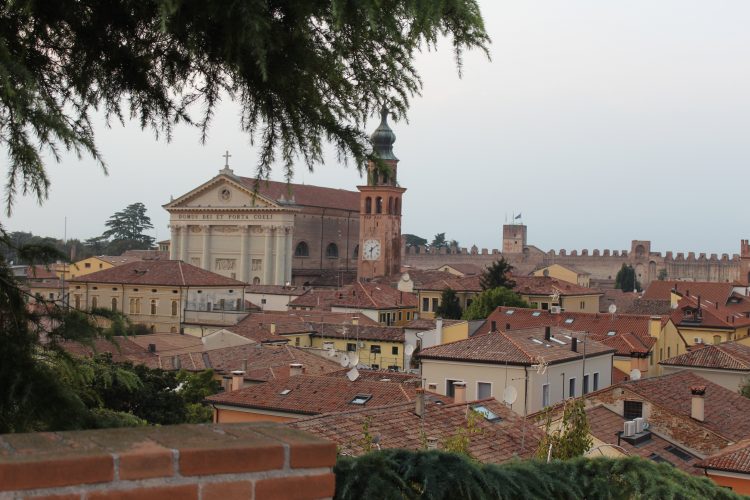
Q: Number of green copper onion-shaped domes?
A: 1